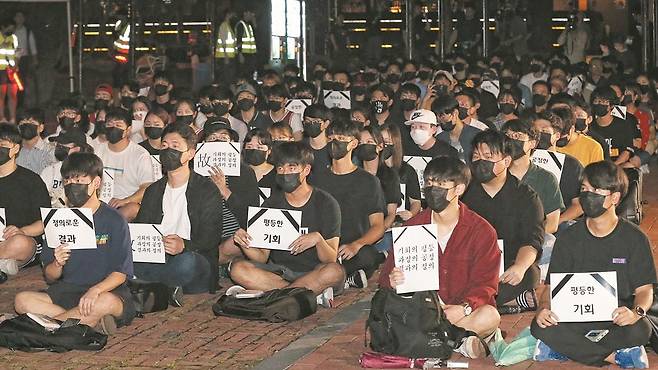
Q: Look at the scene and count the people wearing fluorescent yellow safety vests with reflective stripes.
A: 4